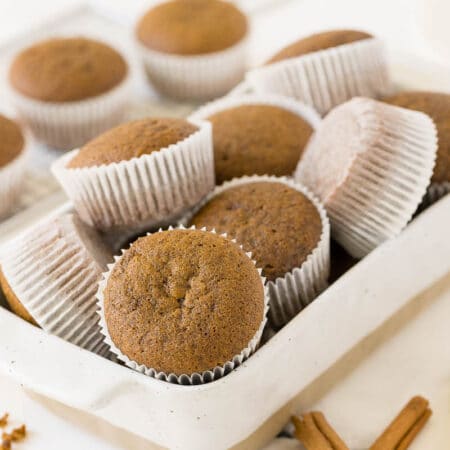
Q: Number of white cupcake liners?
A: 11